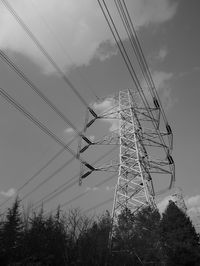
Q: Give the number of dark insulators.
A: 9